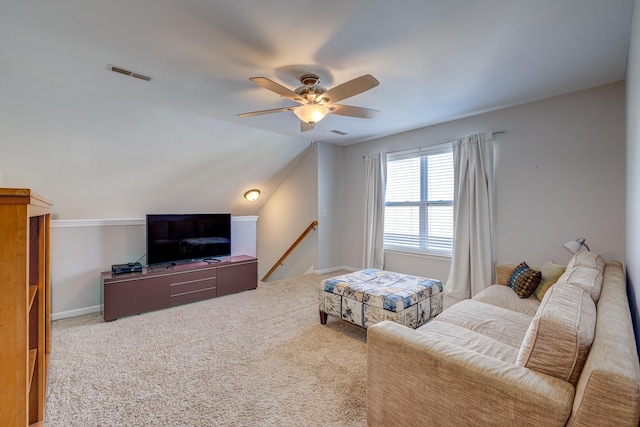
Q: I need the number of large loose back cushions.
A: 3